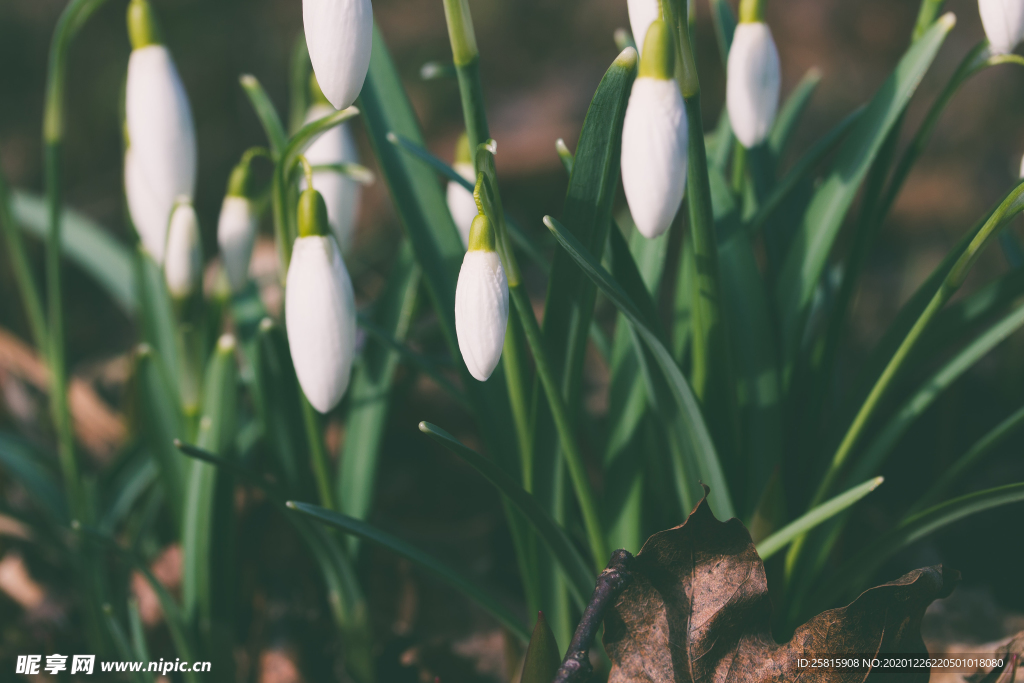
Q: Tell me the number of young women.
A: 0